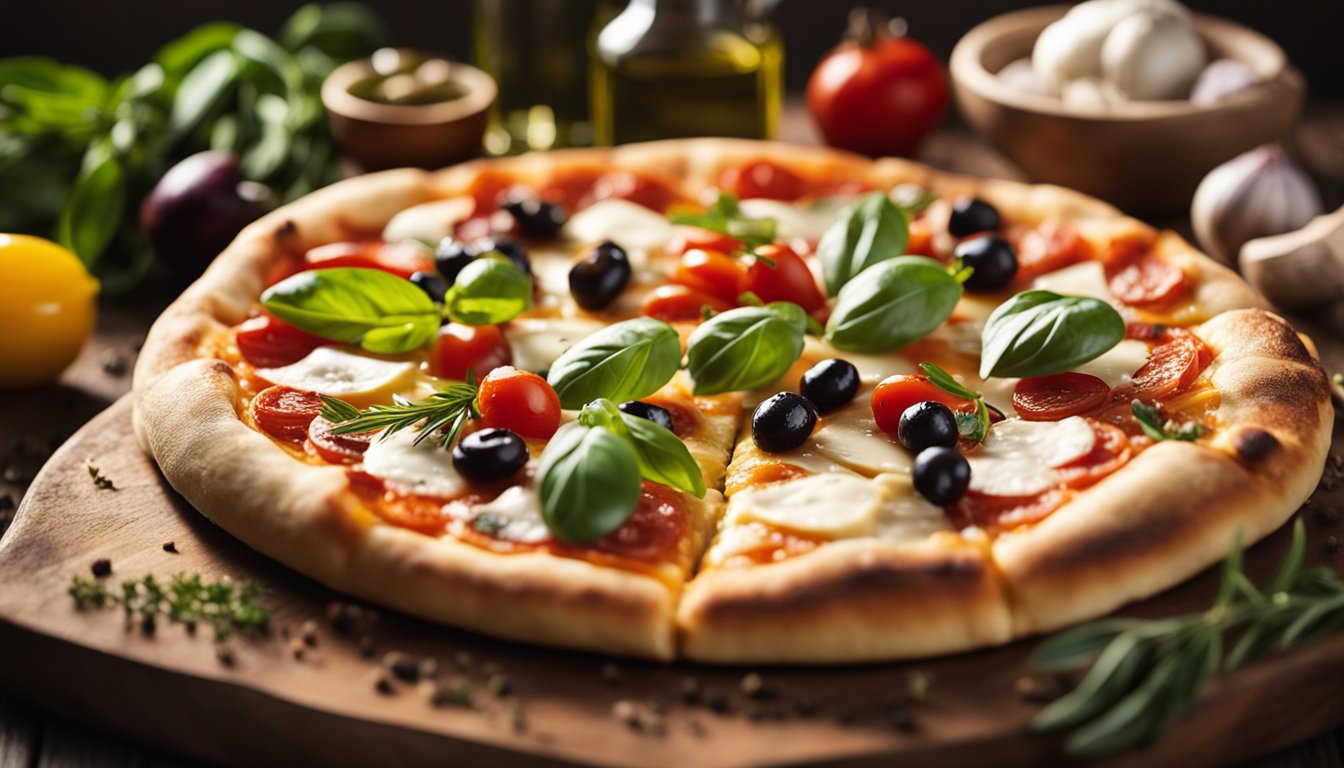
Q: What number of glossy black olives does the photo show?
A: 13